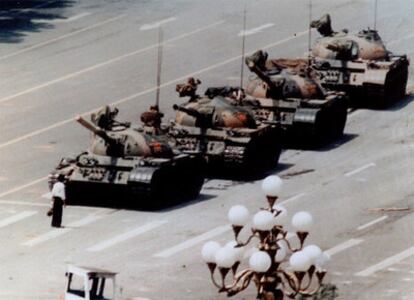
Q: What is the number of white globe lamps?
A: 13